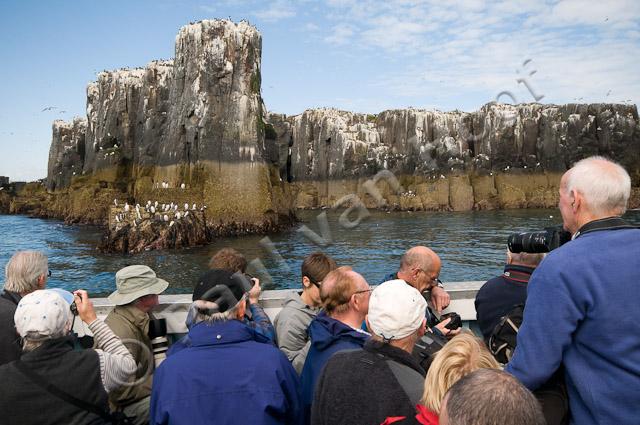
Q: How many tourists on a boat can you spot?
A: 13